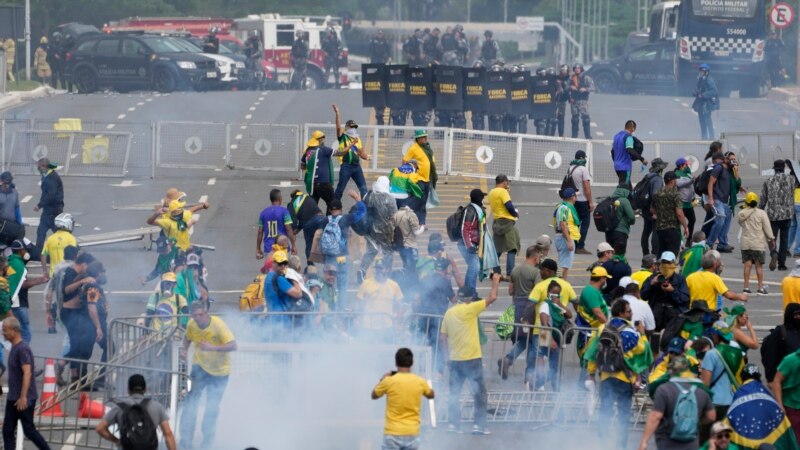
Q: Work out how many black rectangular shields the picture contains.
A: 8